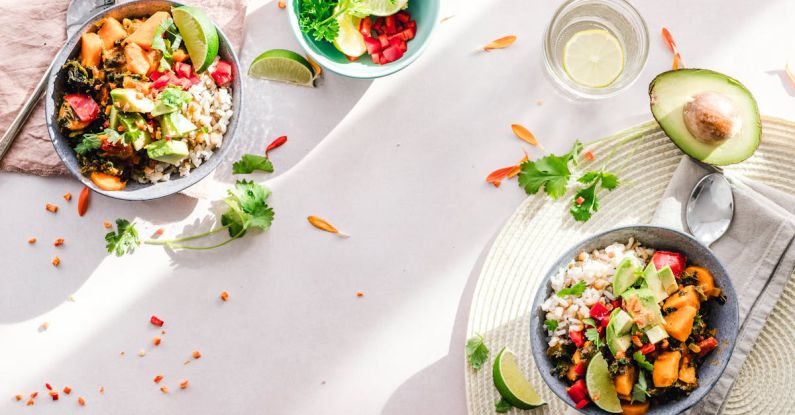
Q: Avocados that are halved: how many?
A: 1